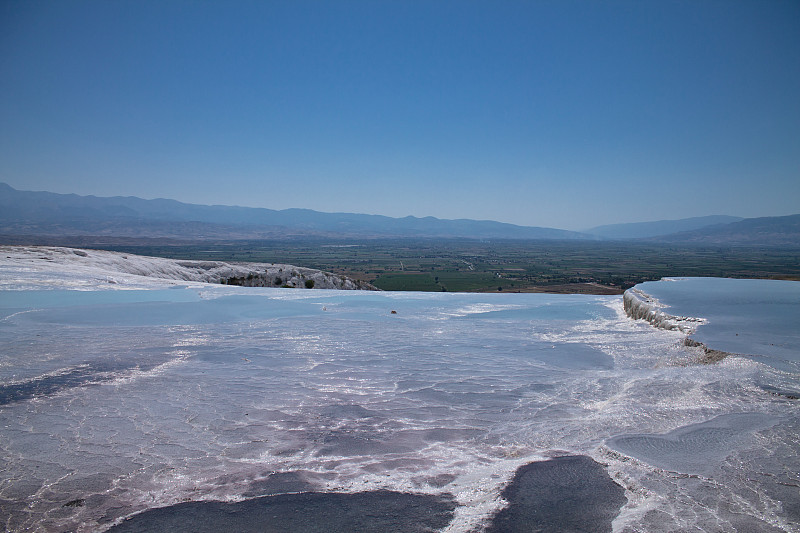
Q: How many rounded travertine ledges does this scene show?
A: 1